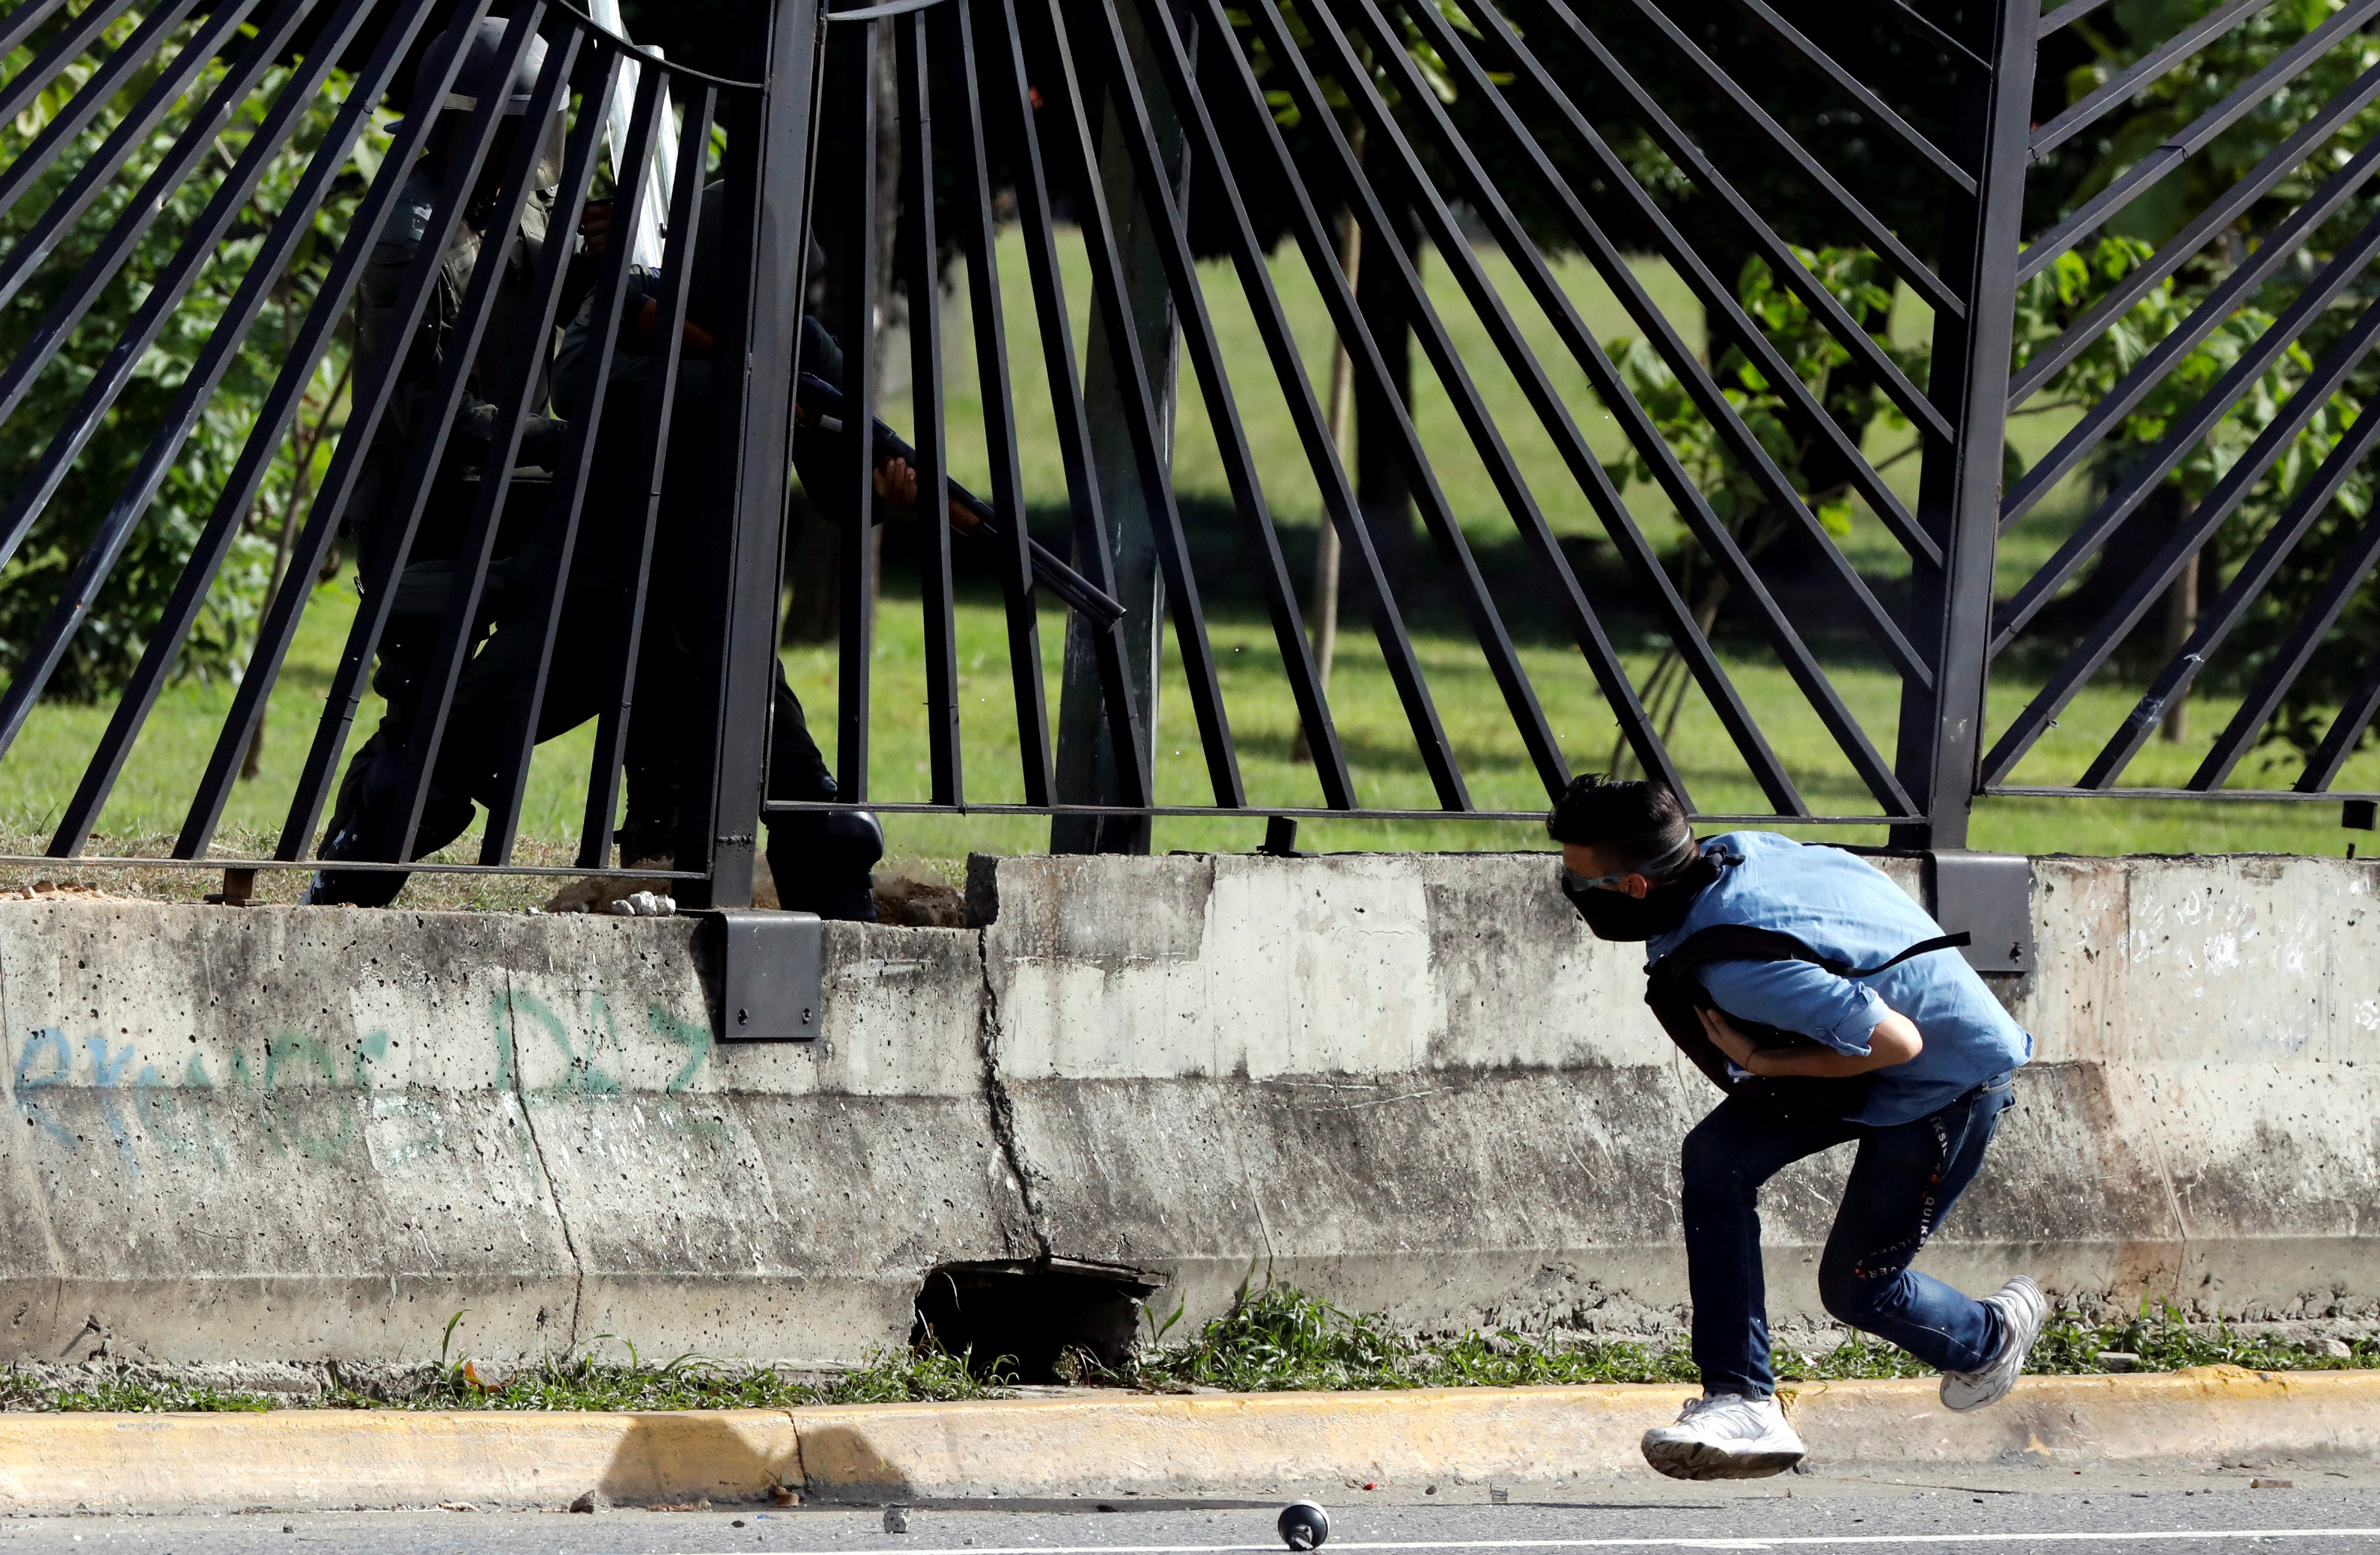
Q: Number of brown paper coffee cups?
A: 0